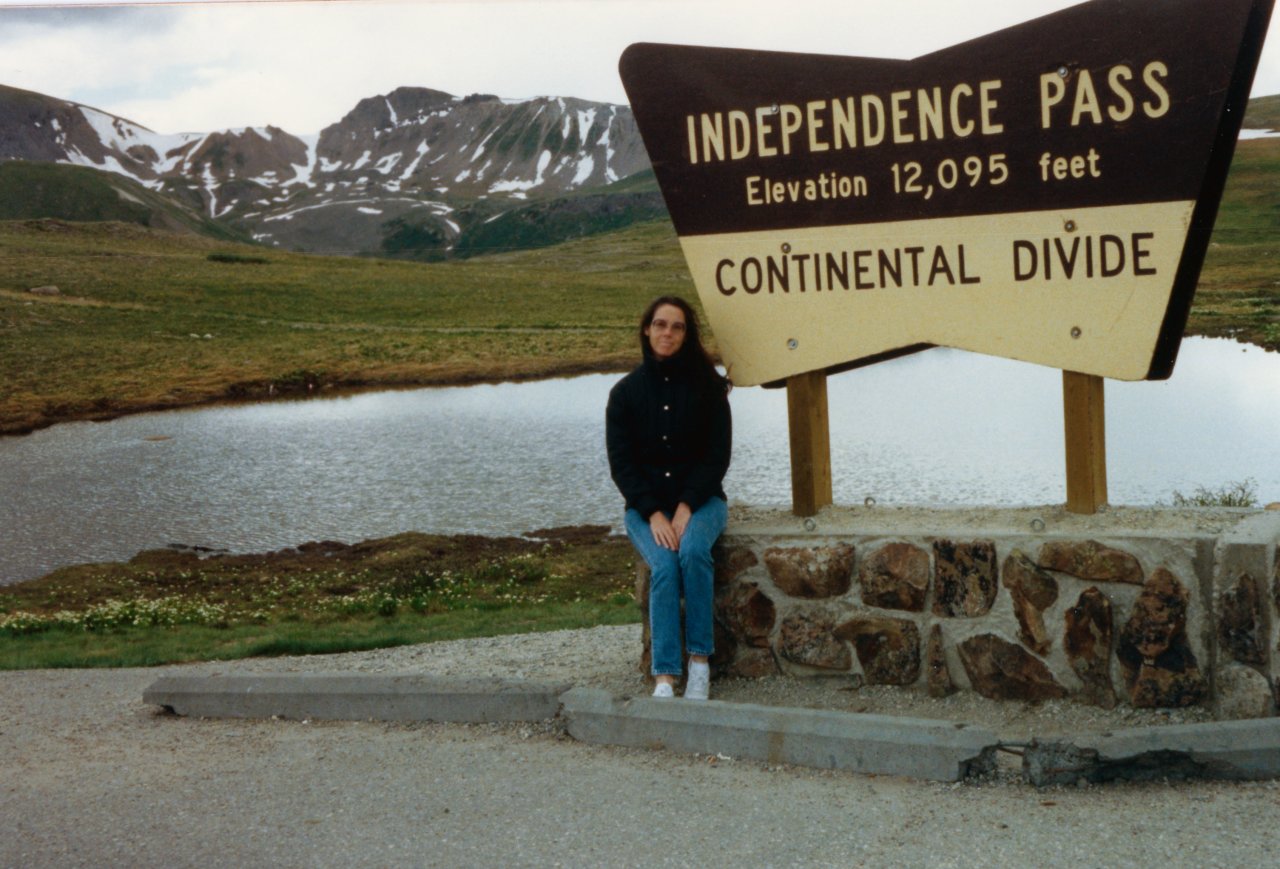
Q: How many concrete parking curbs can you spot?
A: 3